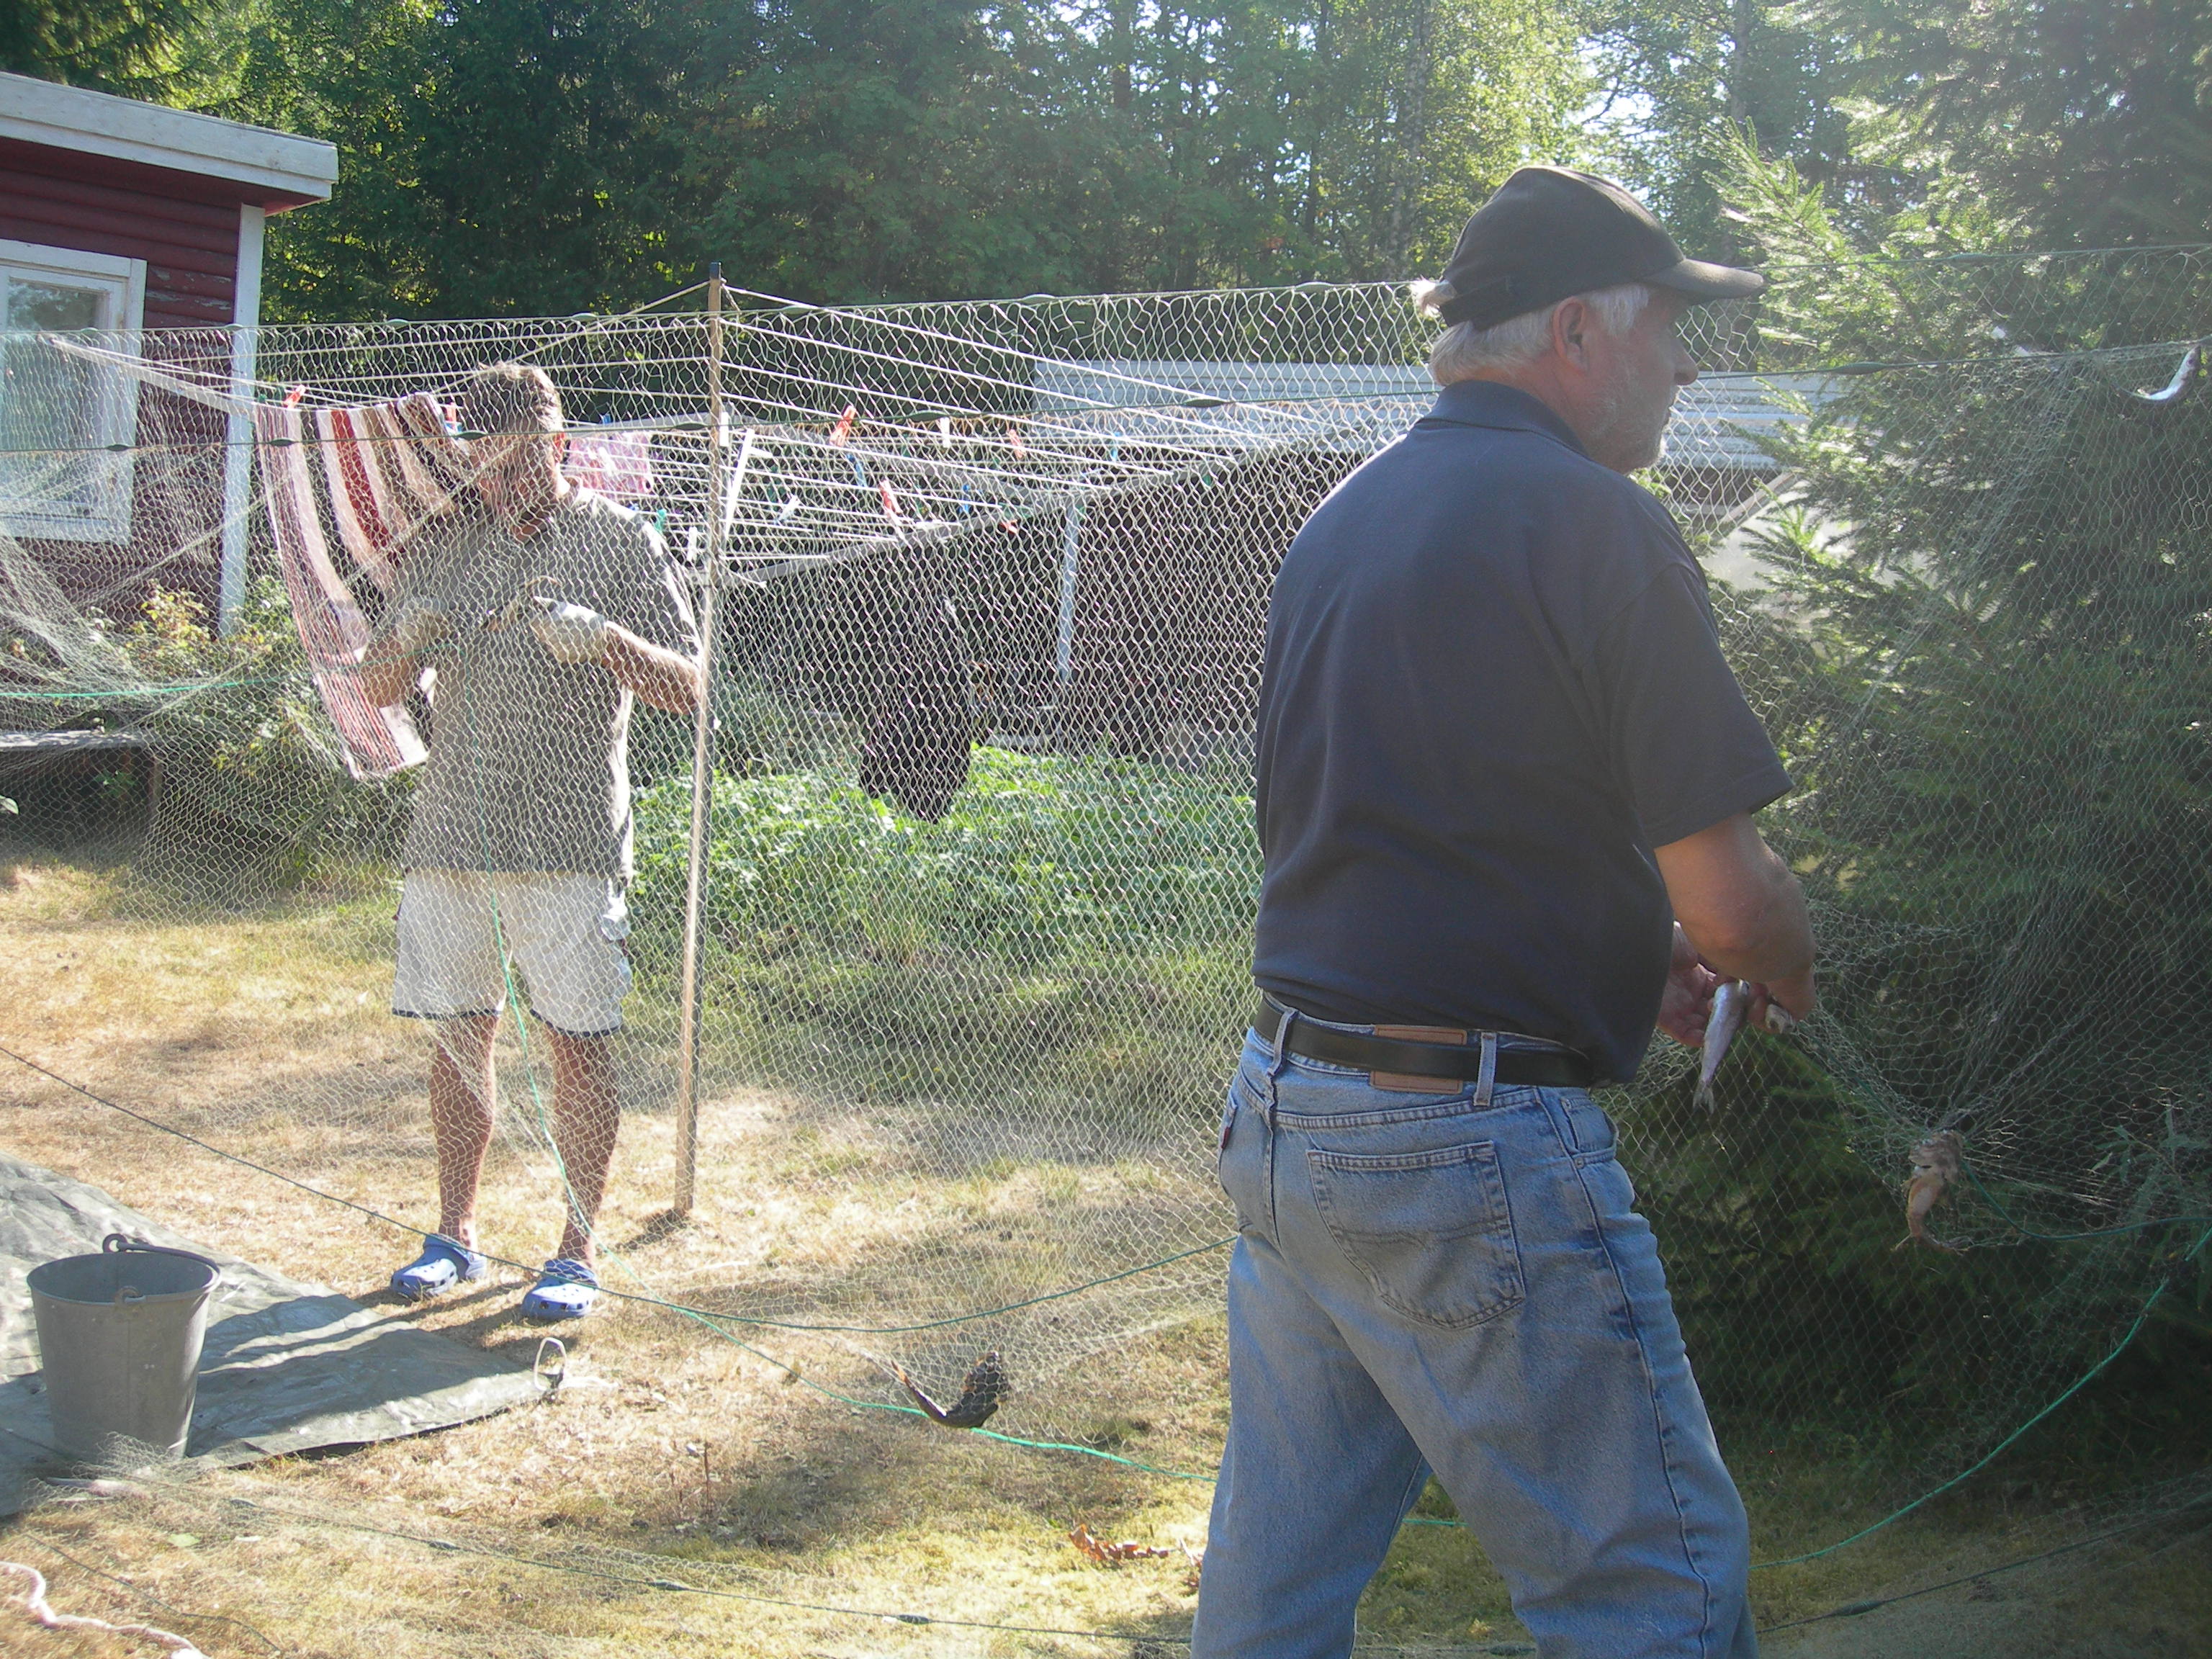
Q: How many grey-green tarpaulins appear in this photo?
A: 1